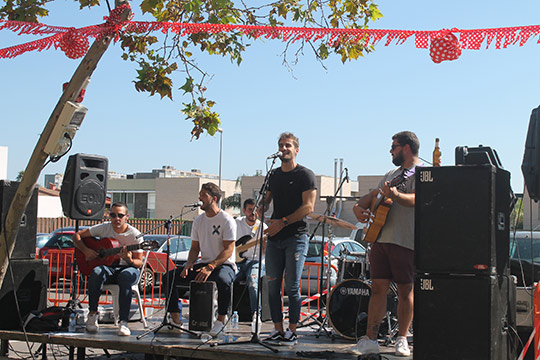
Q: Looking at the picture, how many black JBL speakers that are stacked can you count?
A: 2